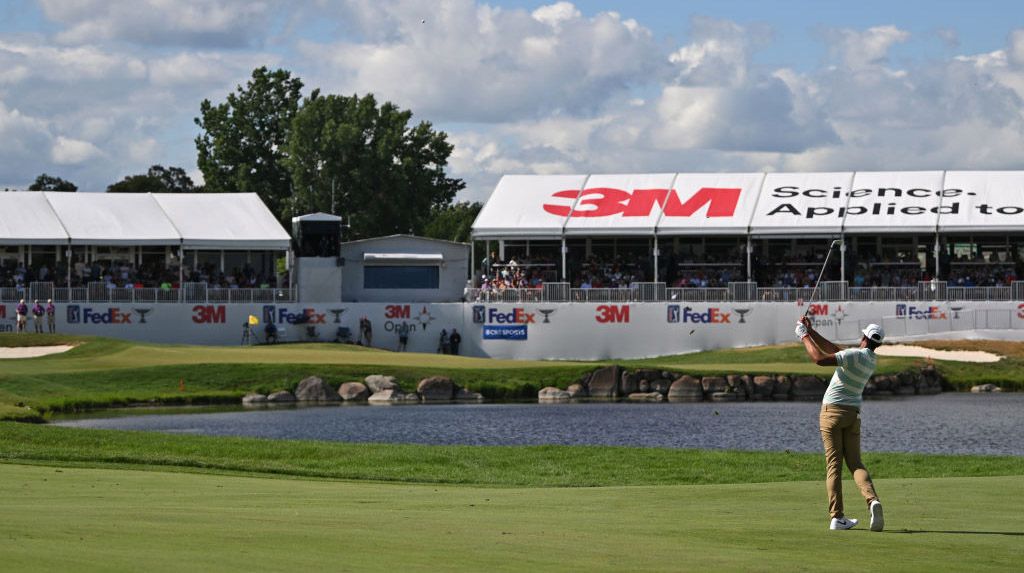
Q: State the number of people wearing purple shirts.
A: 3